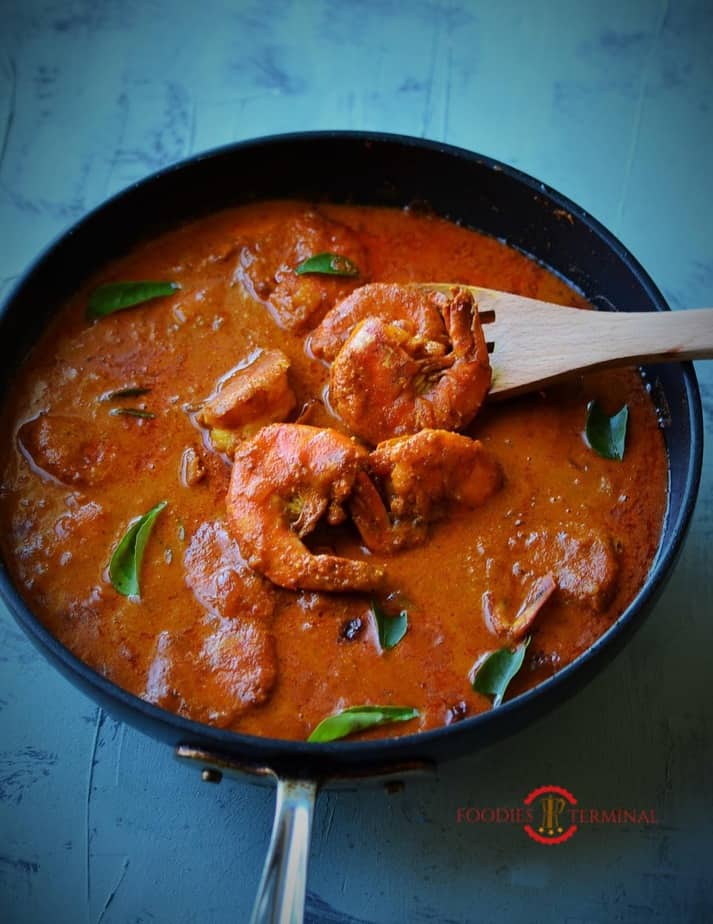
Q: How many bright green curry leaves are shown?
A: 7